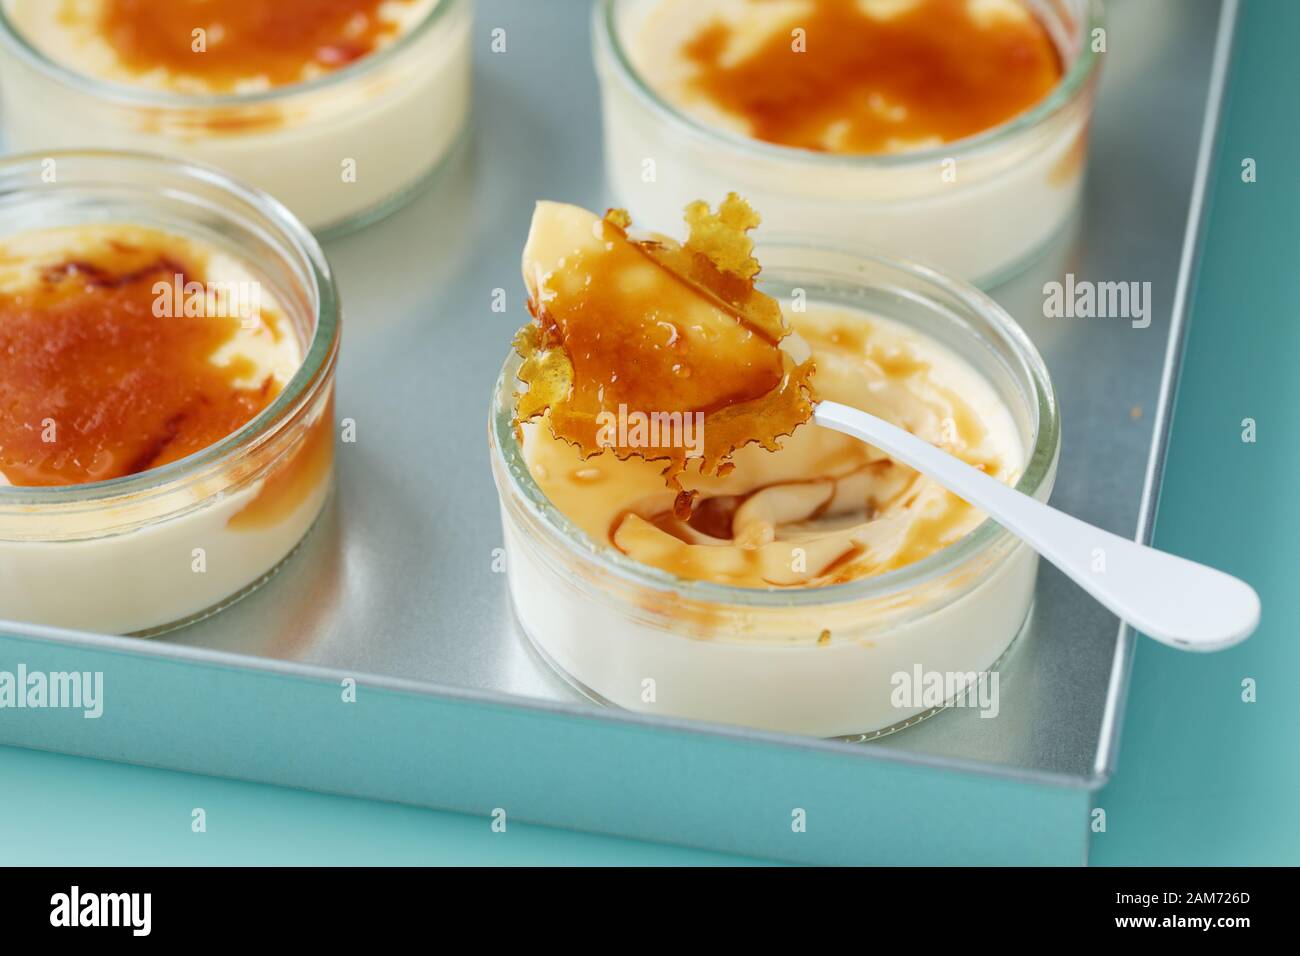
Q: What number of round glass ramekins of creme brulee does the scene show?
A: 4